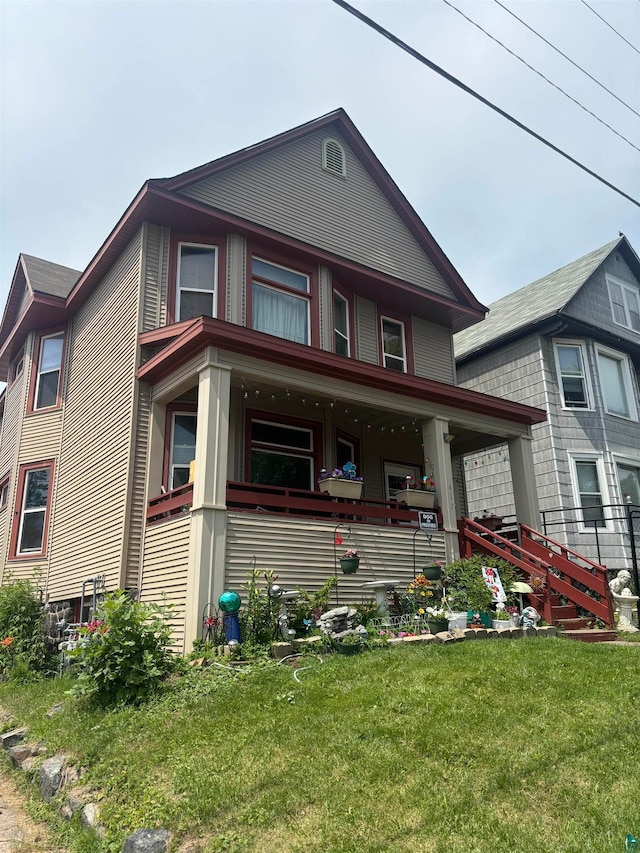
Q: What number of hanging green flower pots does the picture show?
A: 2